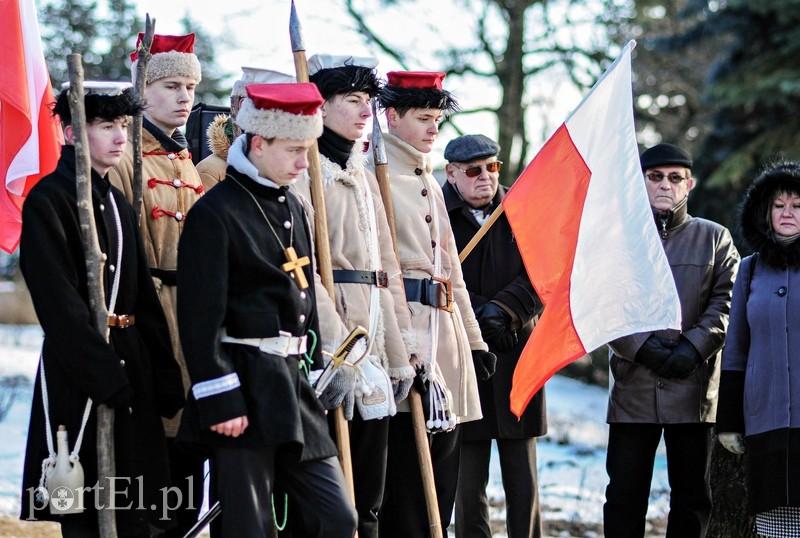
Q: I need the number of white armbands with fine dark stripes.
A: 1